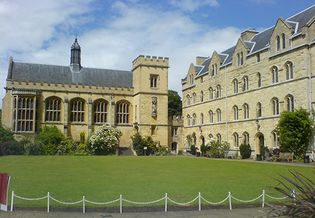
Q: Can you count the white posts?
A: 9